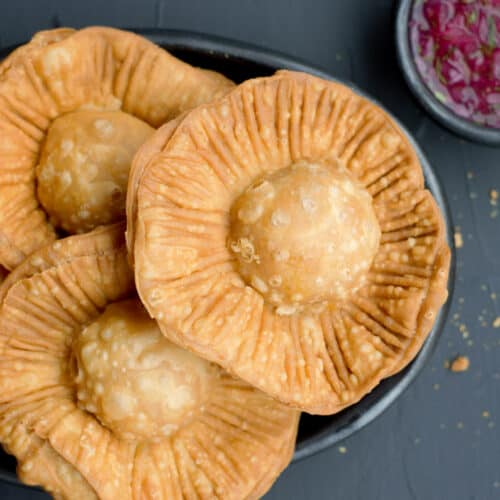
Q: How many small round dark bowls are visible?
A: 1